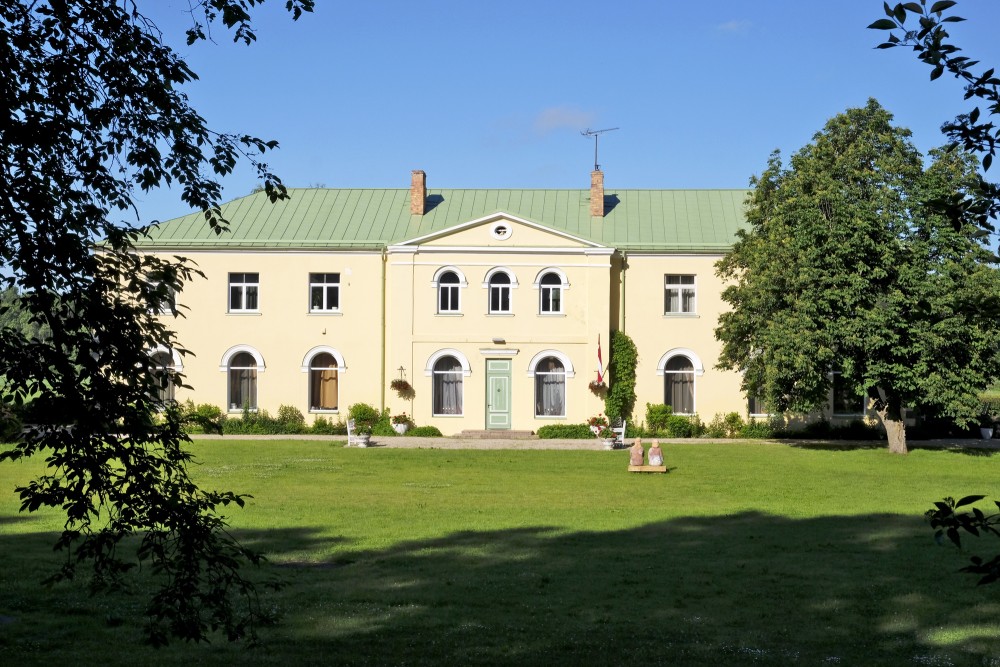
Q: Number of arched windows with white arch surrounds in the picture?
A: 9